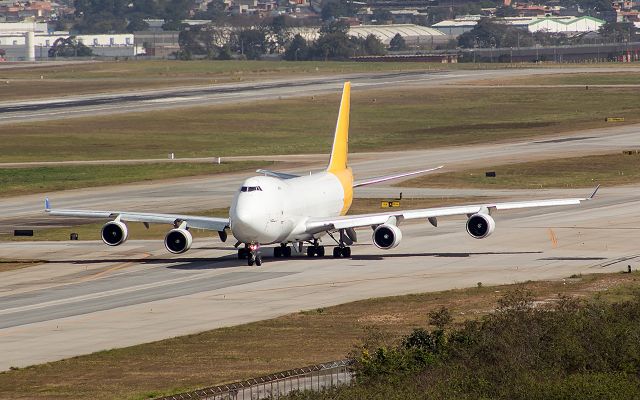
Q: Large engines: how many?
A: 4